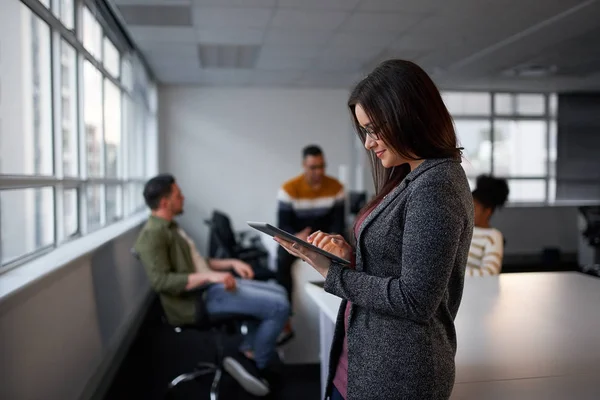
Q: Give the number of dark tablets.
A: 1